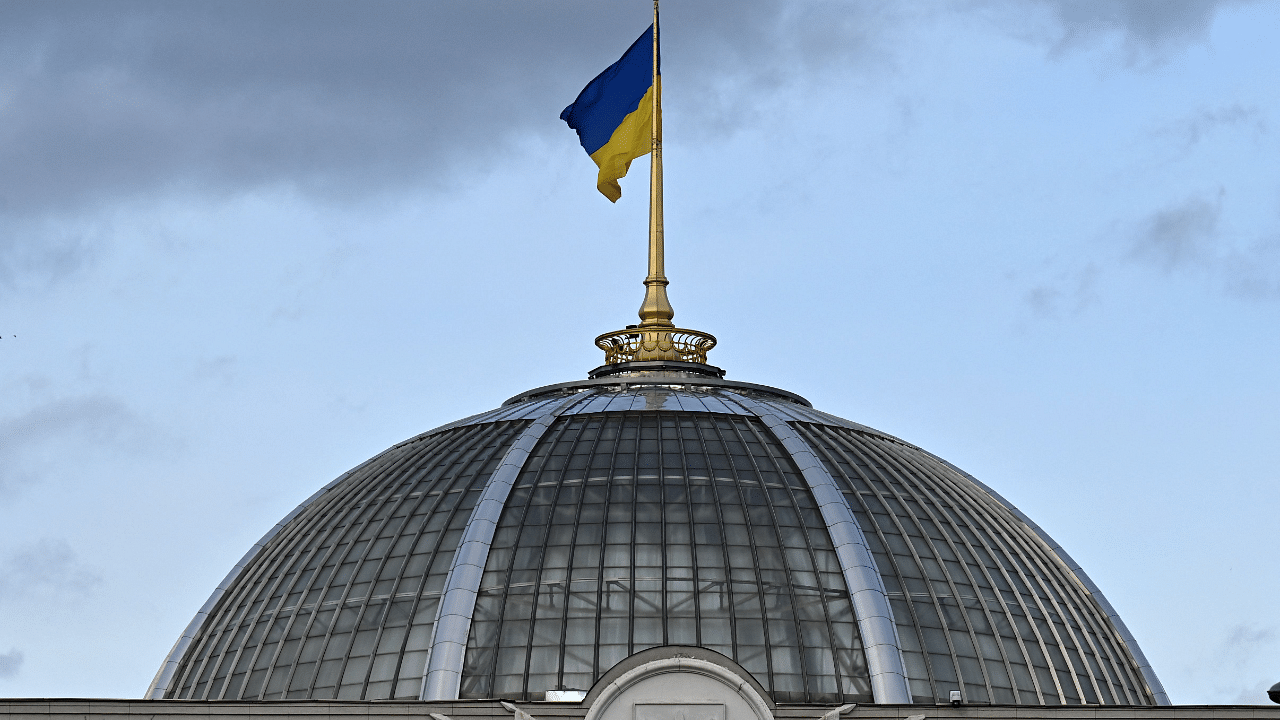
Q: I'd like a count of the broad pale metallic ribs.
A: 4